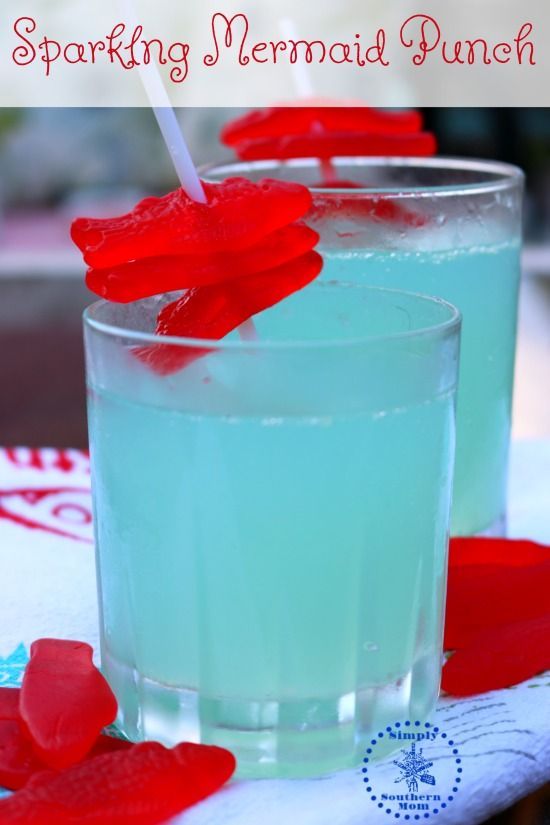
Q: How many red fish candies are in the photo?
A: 11